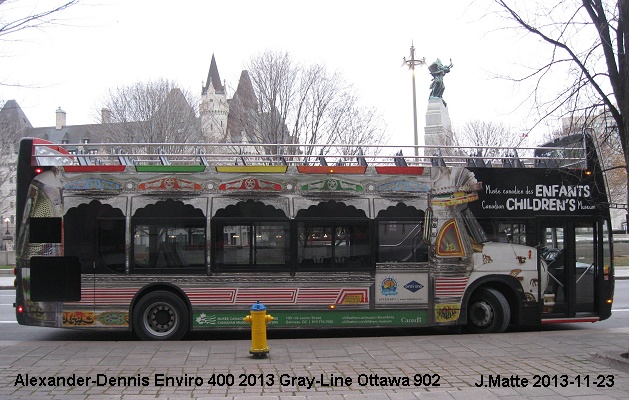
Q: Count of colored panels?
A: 5